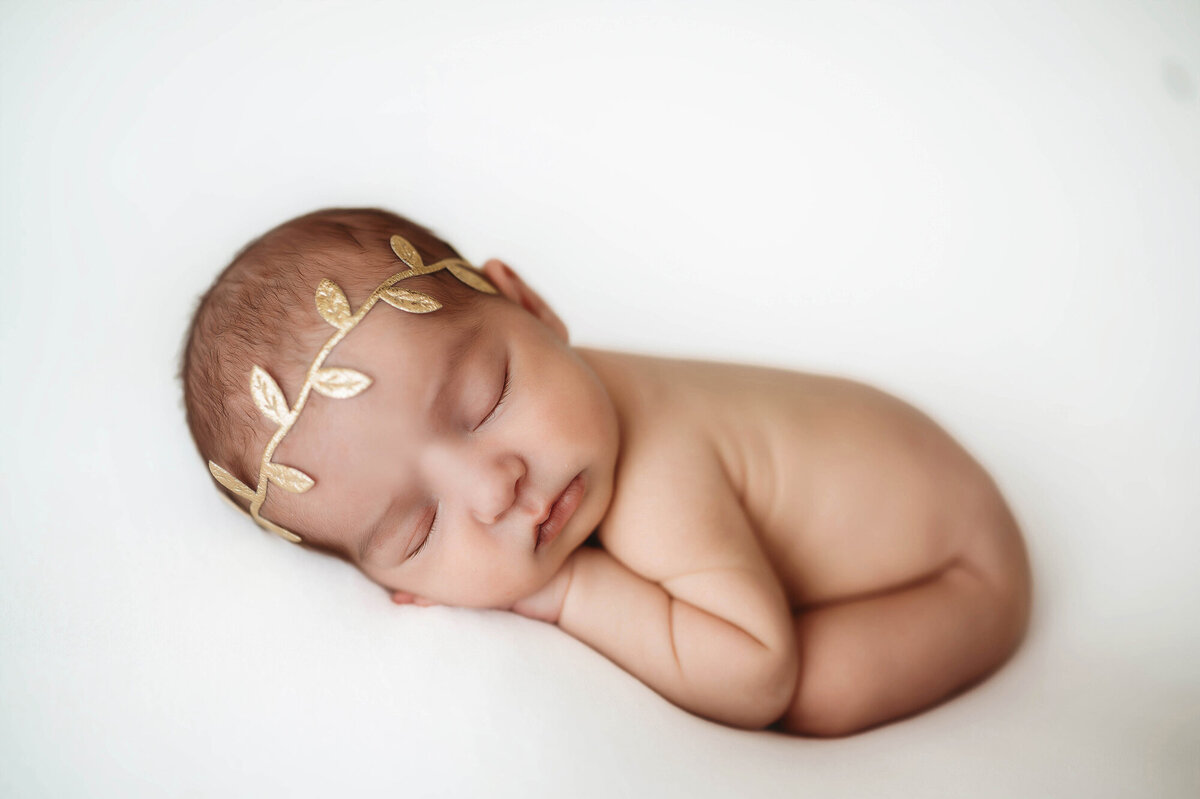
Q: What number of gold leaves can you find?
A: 9